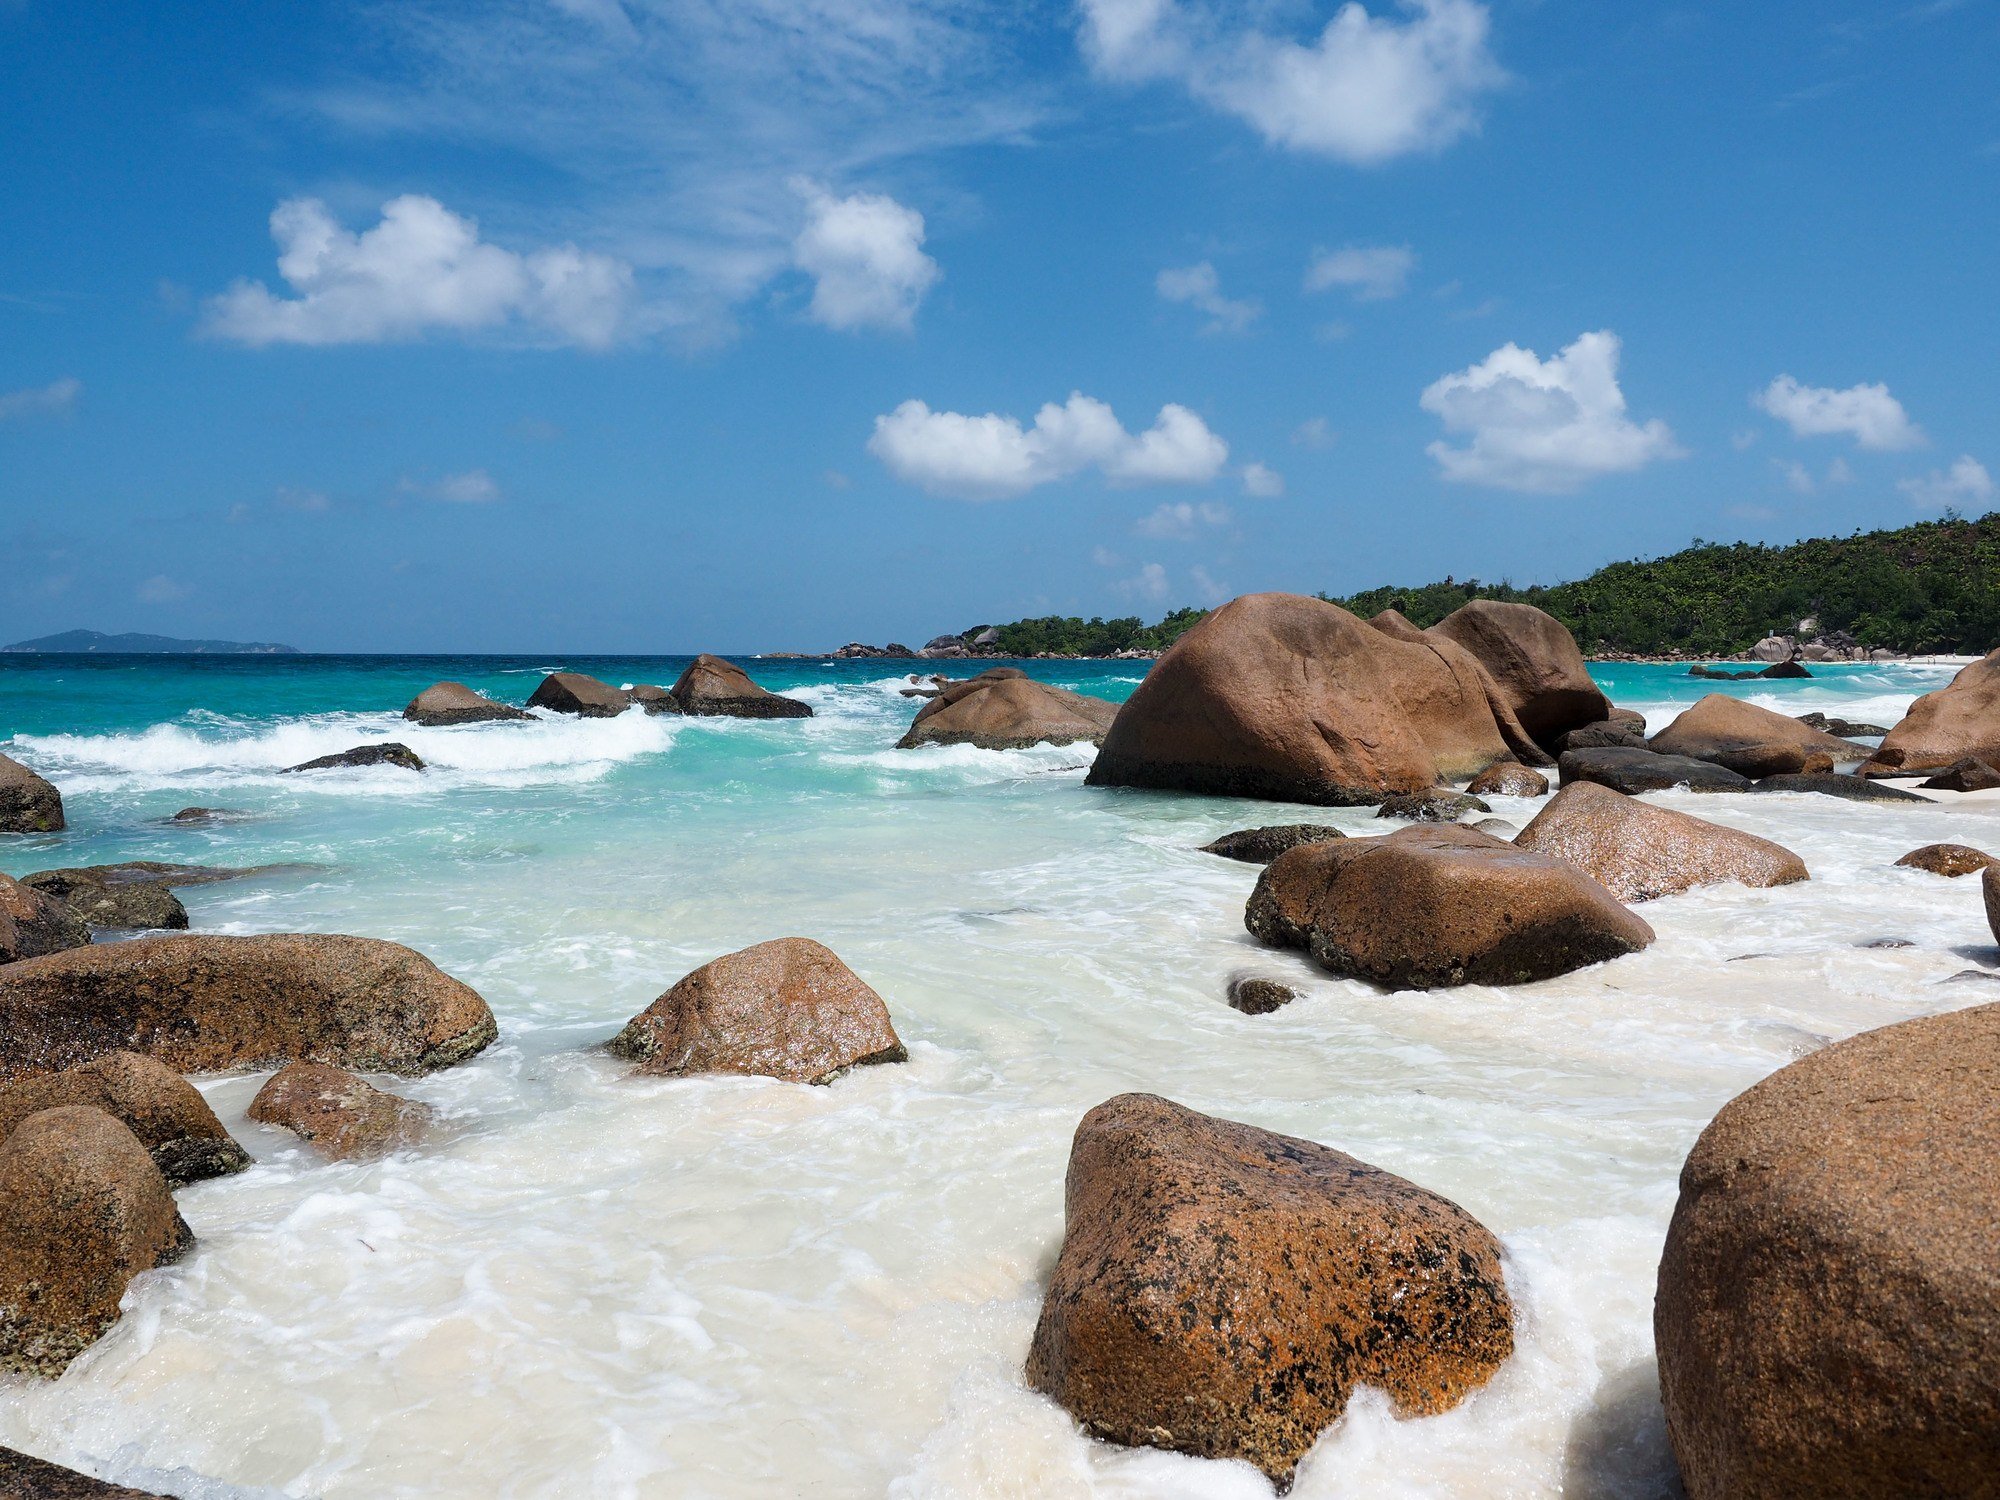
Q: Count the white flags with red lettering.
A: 0